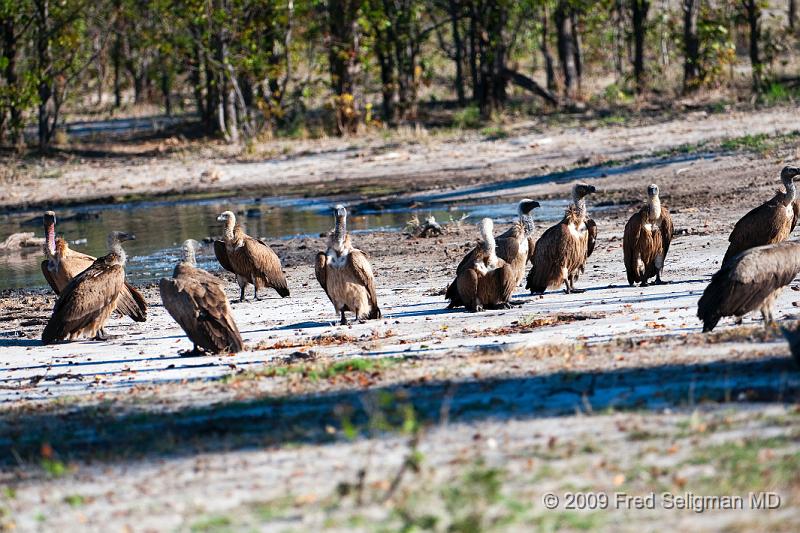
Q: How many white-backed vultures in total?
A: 11